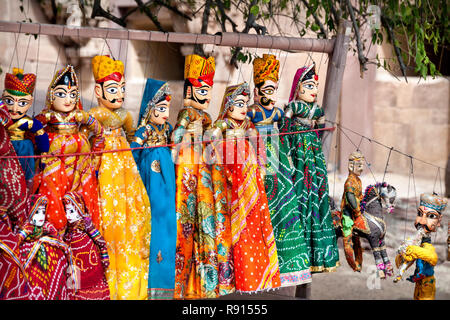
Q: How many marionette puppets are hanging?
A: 12